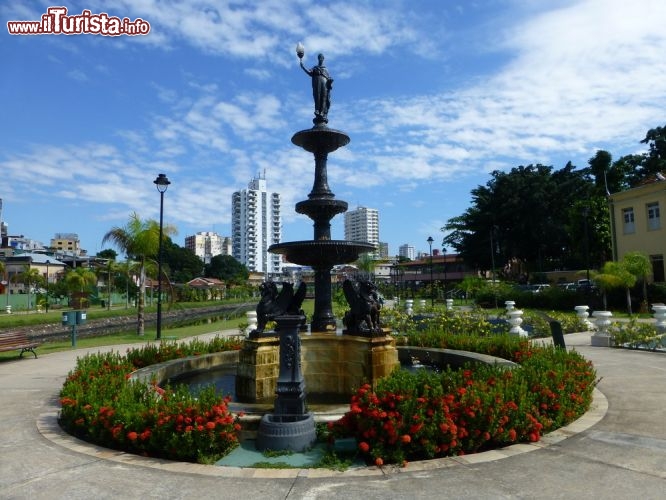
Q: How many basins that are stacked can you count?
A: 3